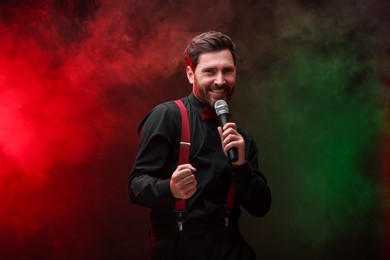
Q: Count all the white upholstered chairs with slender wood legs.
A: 0